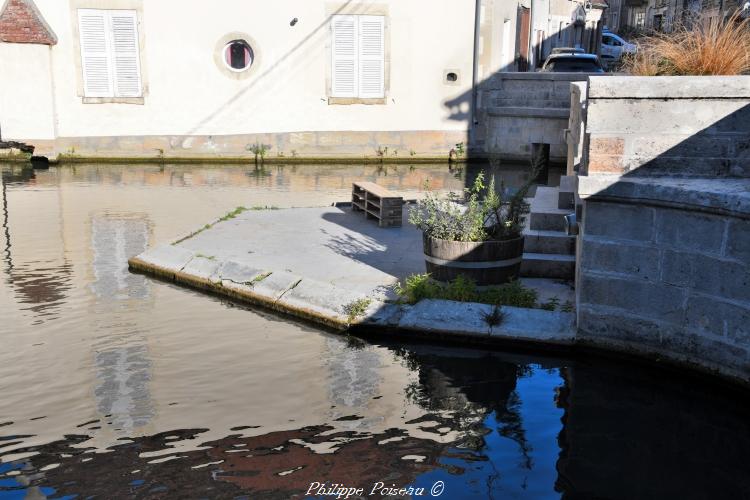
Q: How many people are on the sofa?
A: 0